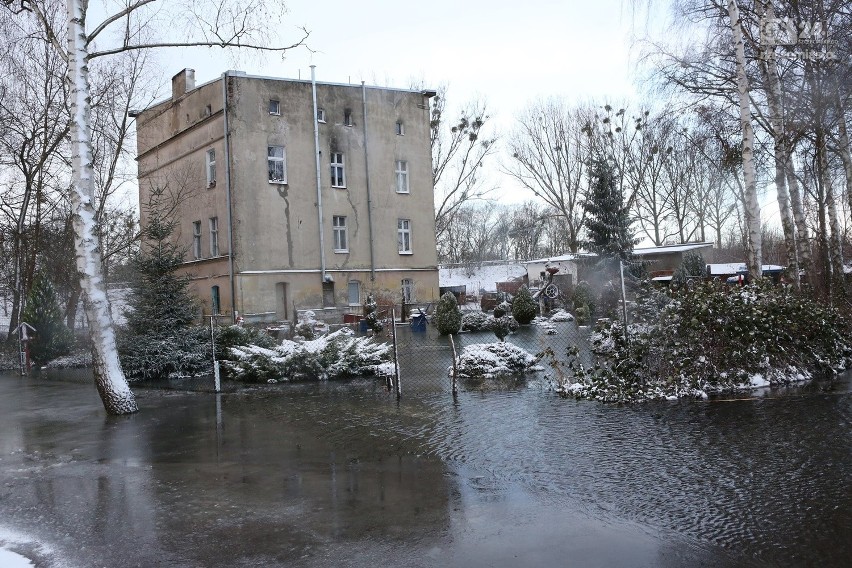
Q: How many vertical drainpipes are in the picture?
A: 3